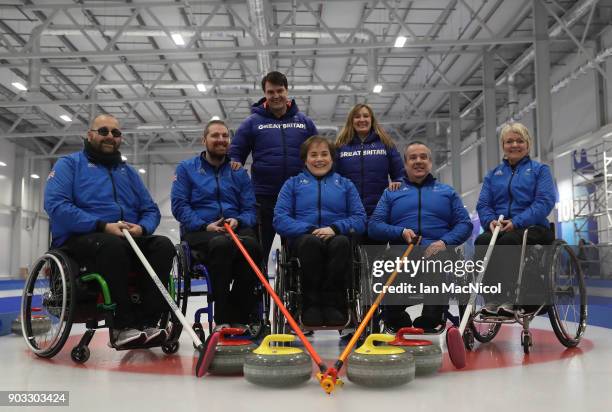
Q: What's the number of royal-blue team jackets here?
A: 5